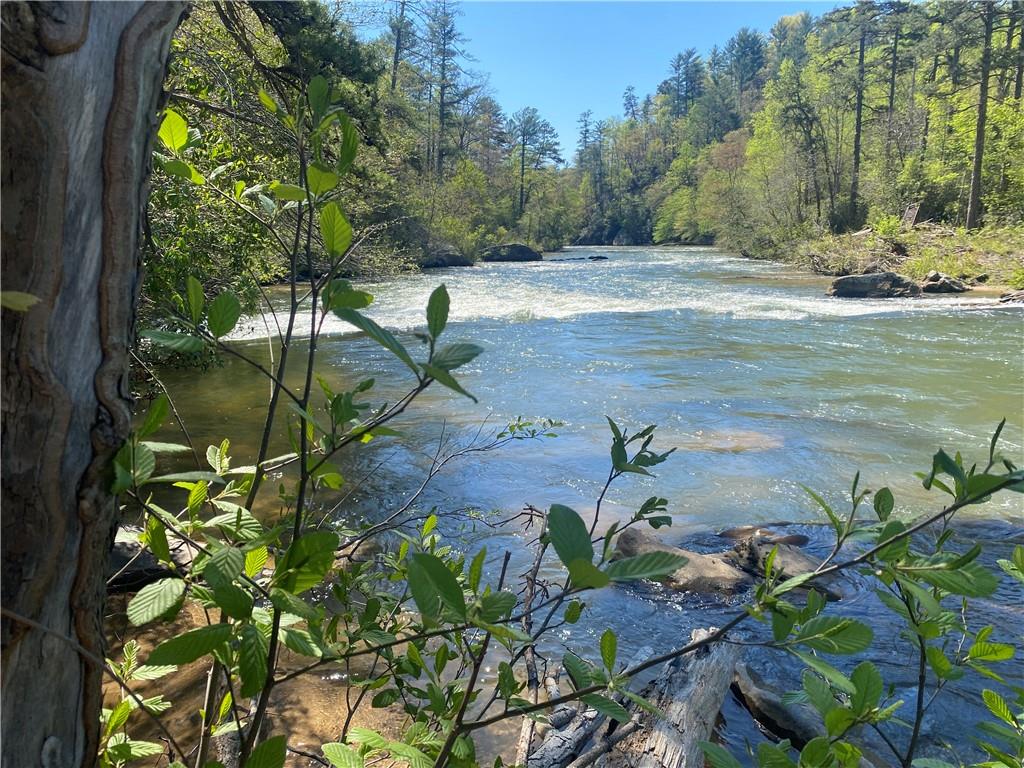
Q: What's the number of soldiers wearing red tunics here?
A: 0